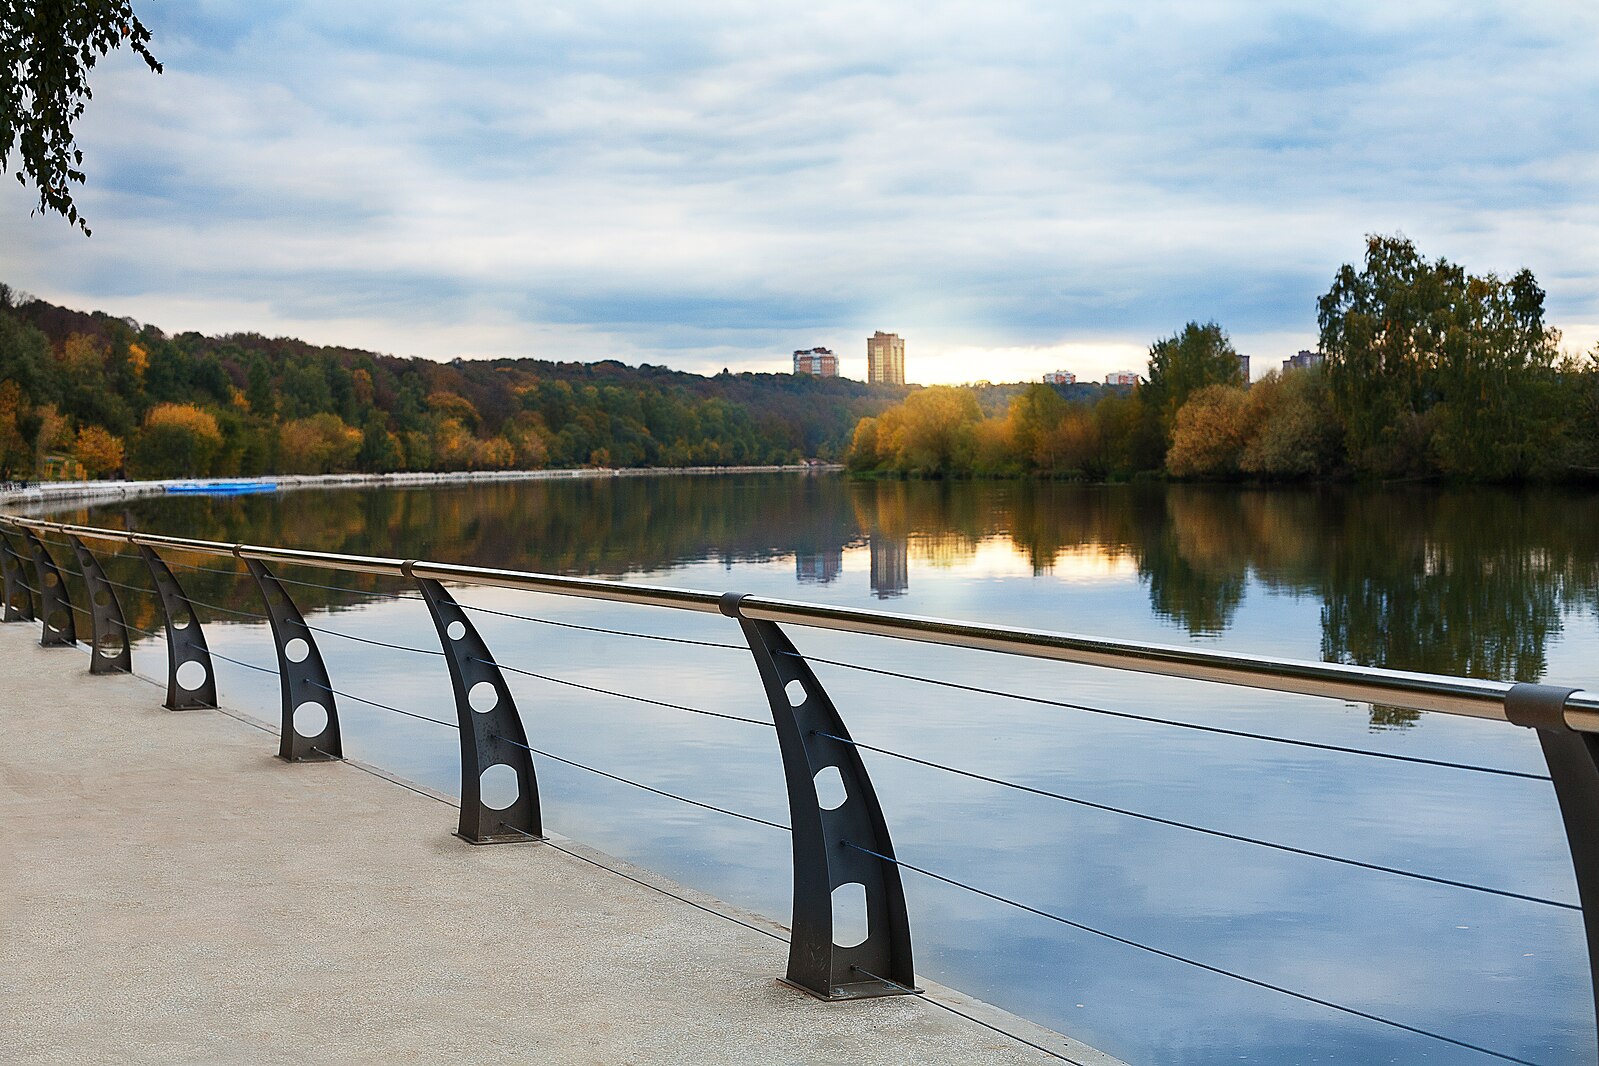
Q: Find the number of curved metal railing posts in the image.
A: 8